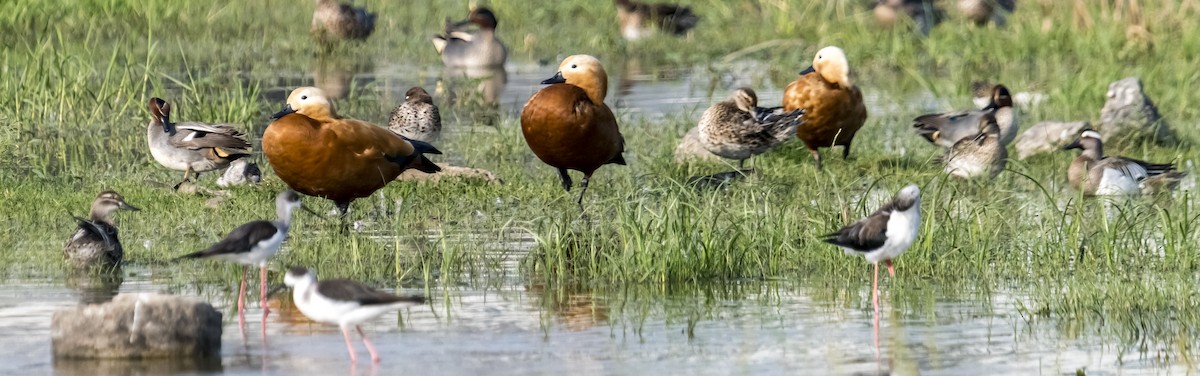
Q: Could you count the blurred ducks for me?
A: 5